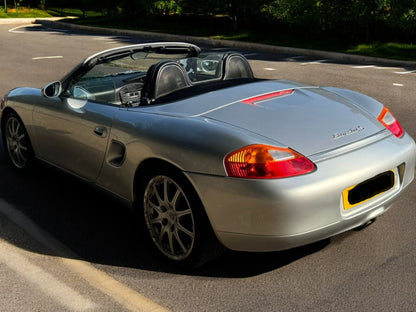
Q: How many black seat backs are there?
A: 2